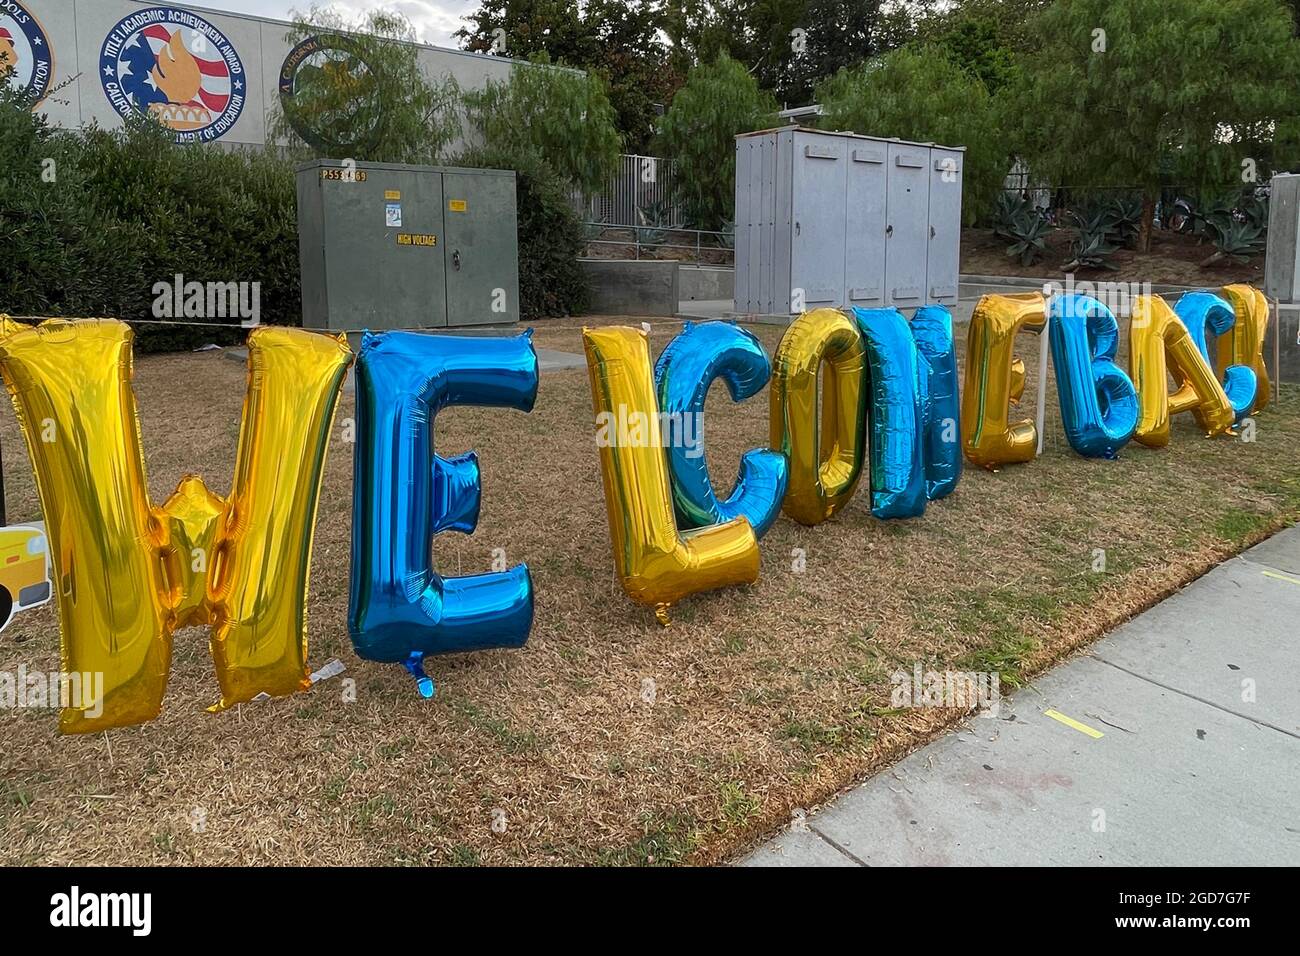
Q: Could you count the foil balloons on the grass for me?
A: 11